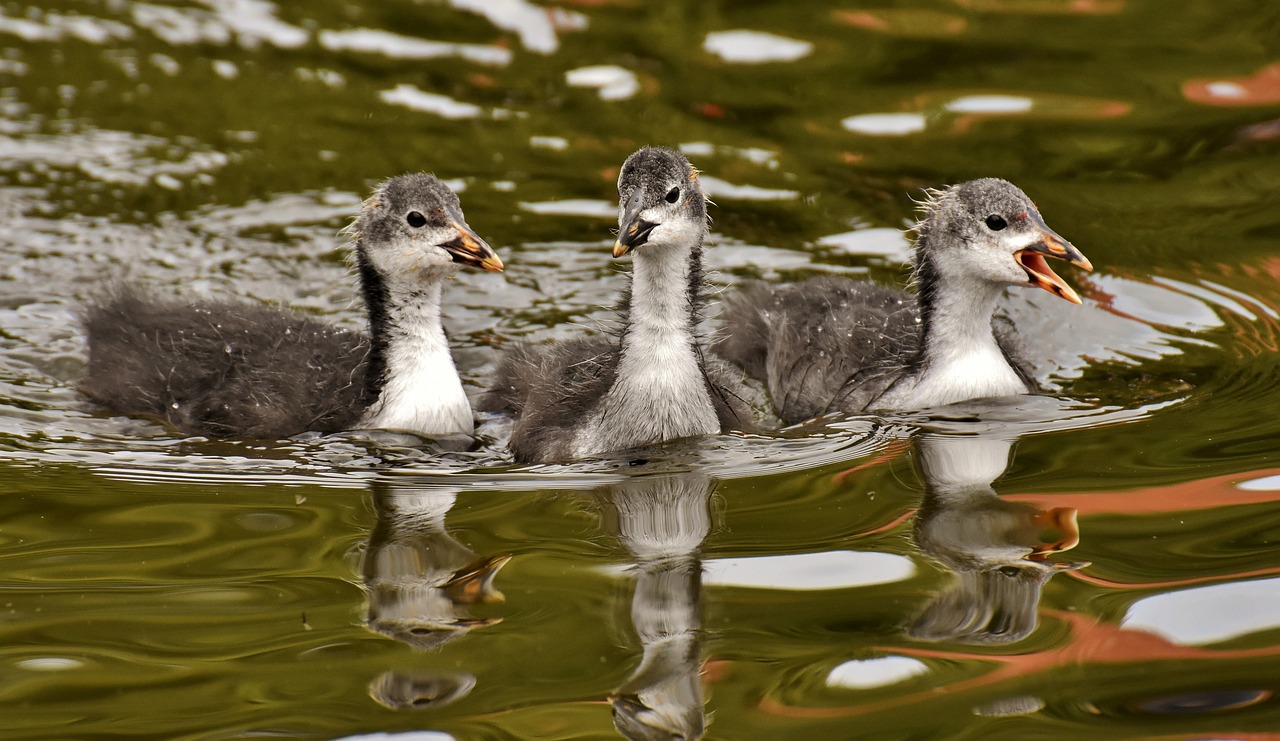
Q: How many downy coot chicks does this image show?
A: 3